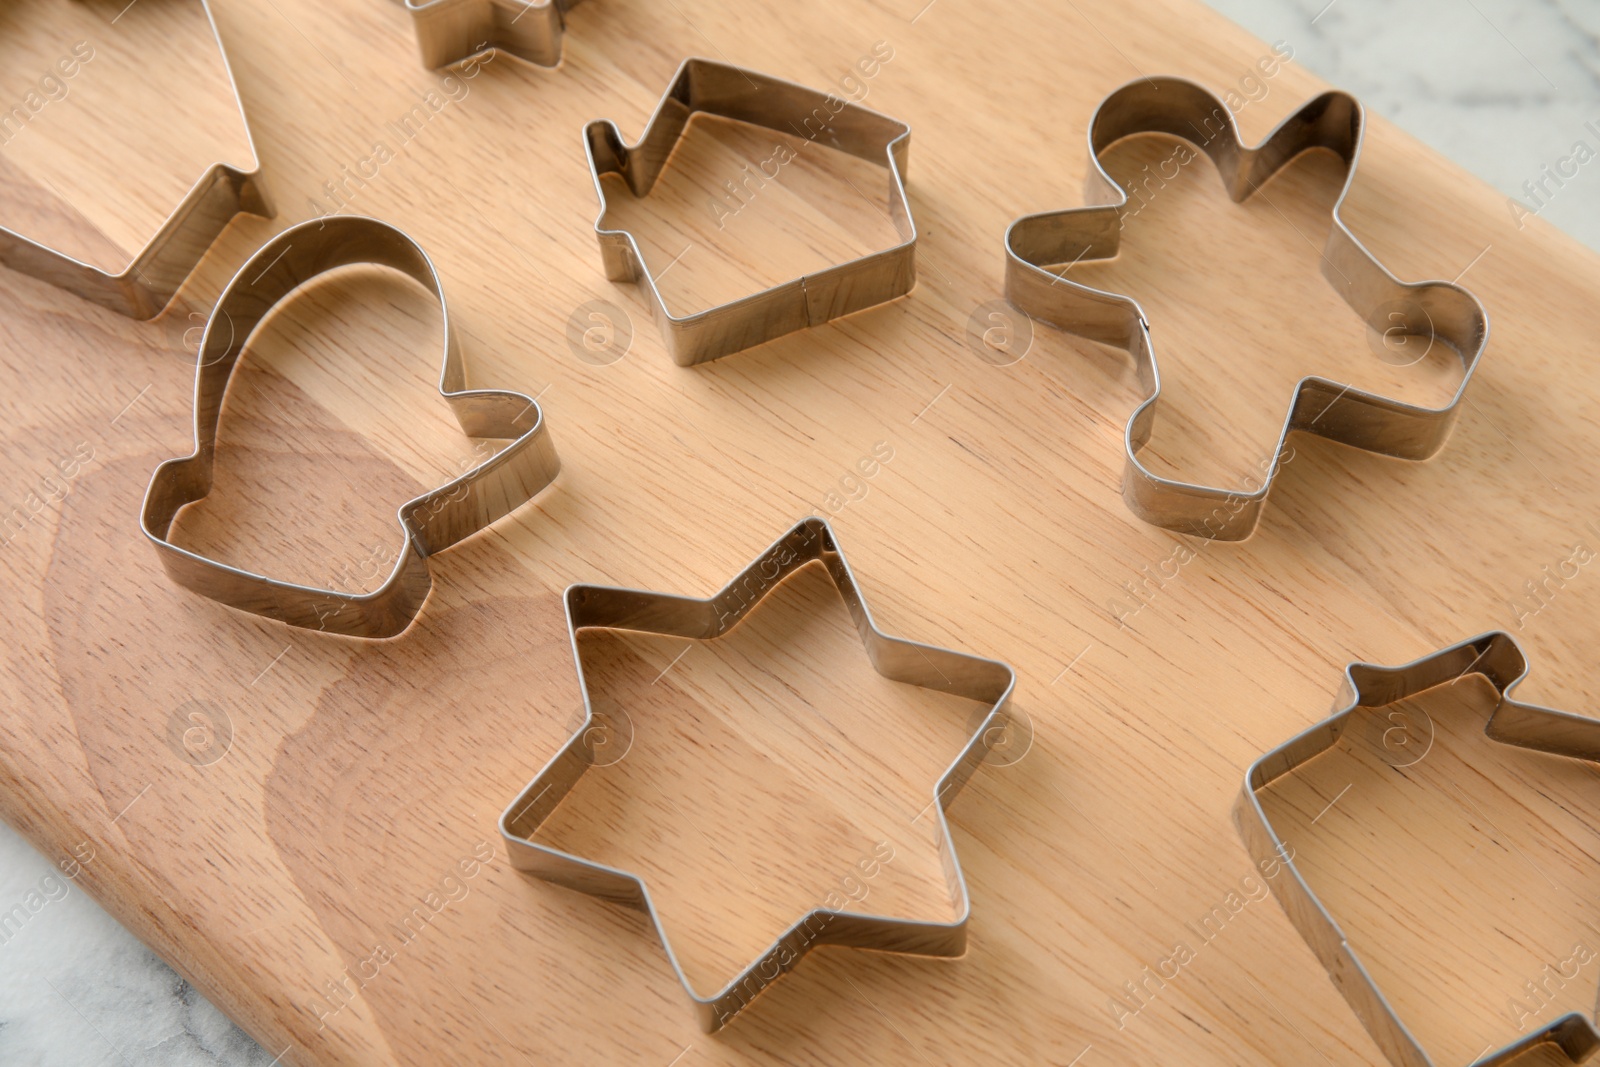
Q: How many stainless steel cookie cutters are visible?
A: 7